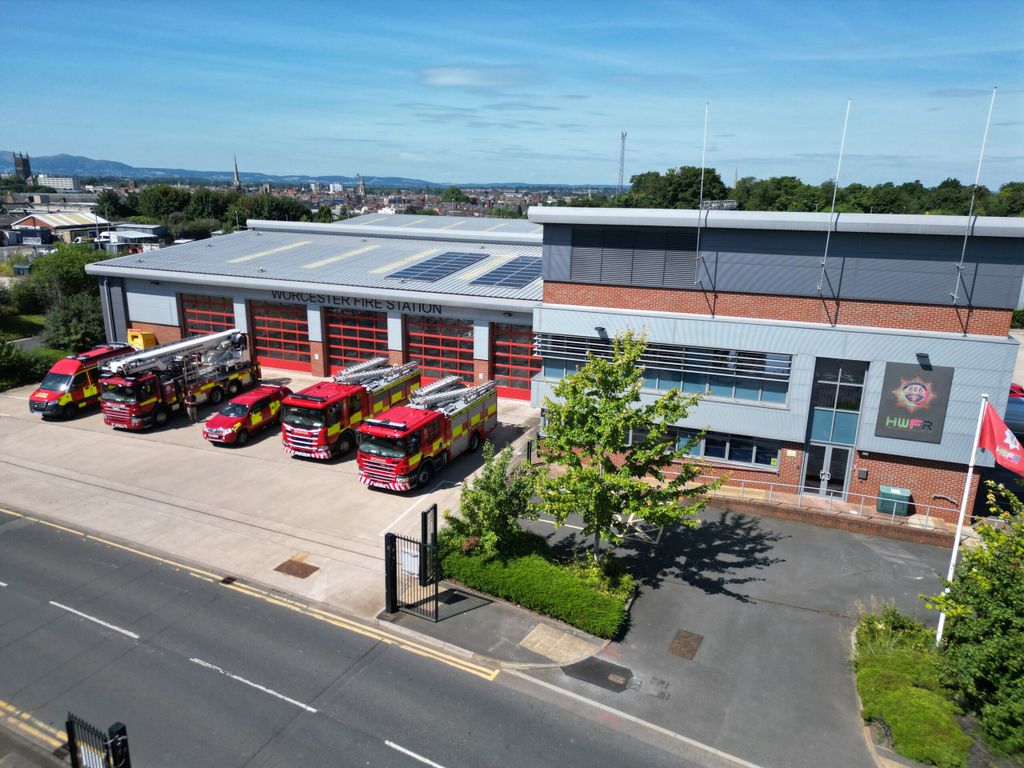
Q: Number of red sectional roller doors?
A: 5